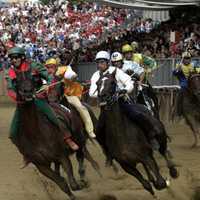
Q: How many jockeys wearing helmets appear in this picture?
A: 6